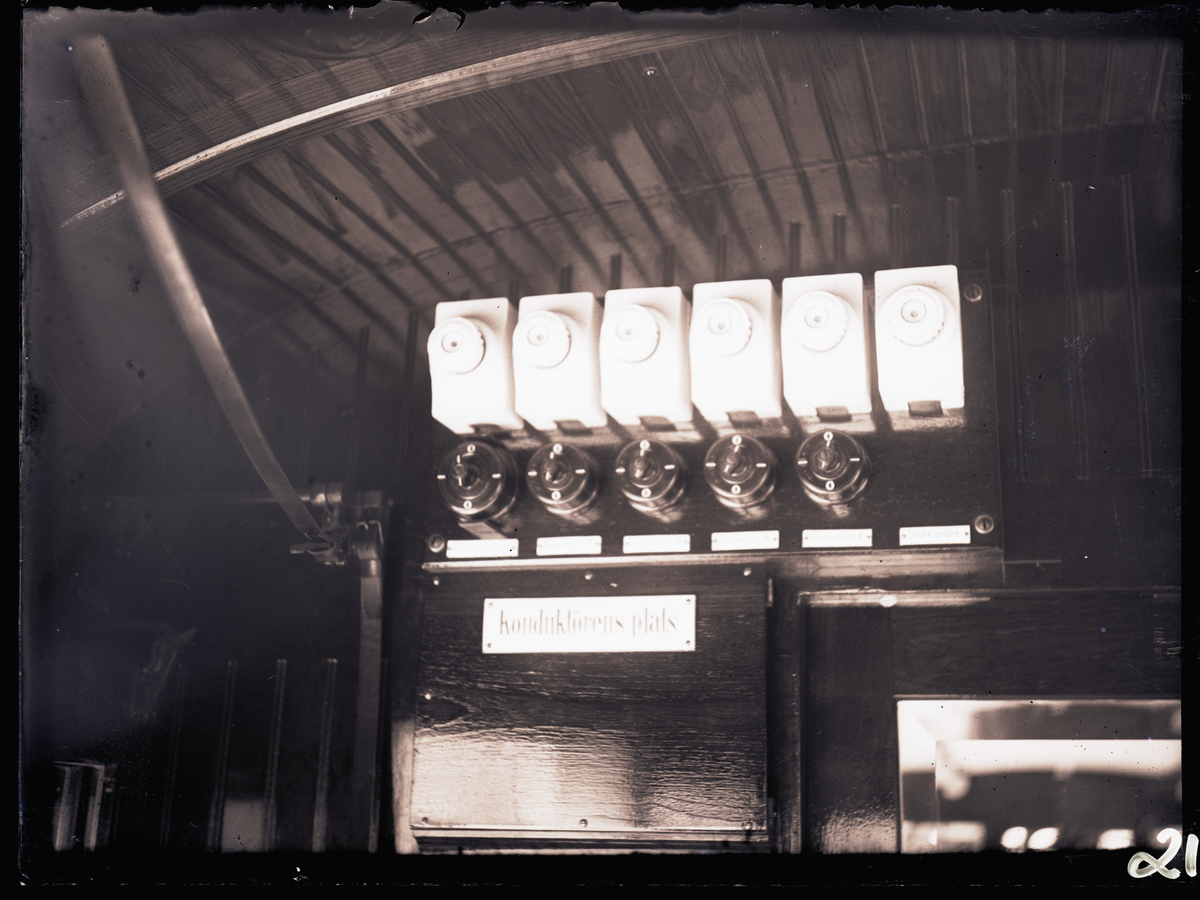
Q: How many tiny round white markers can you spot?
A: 10